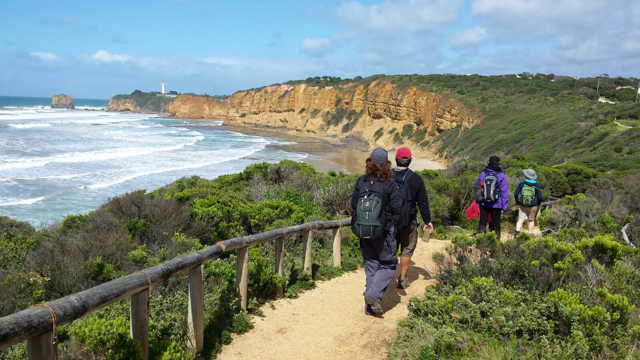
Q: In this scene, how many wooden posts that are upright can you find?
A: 7